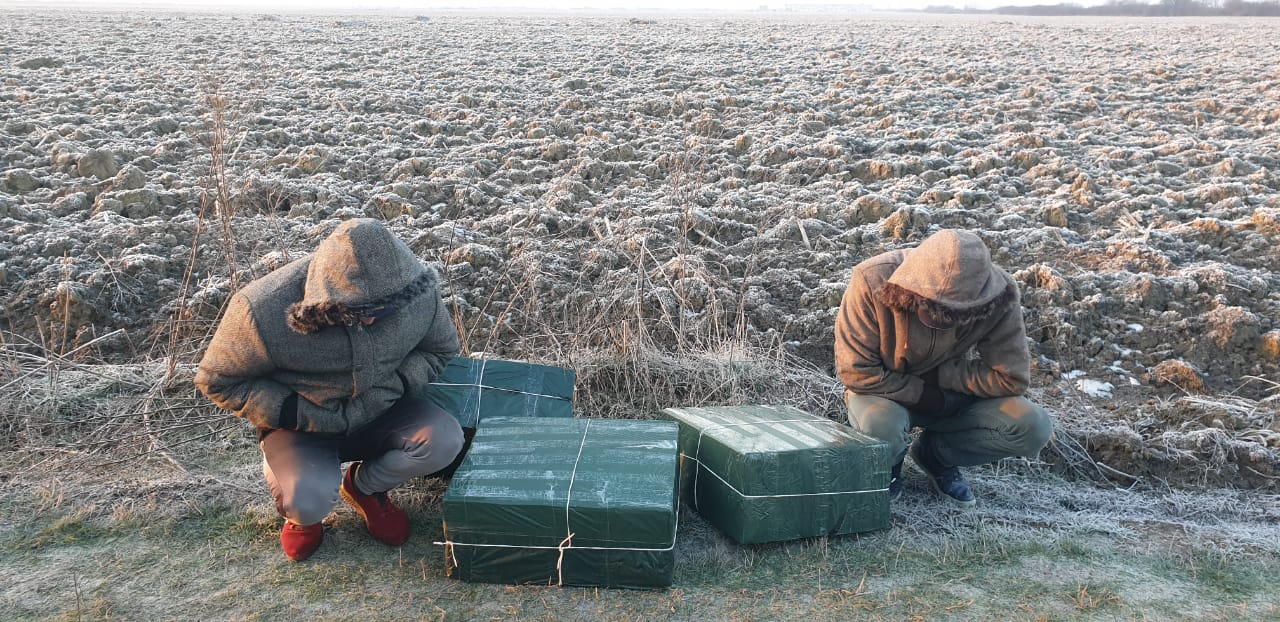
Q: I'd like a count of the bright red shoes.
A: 2